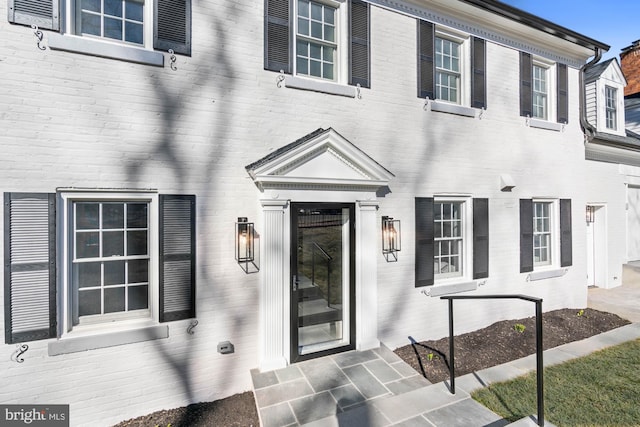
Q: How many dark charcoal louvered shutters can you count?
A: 14